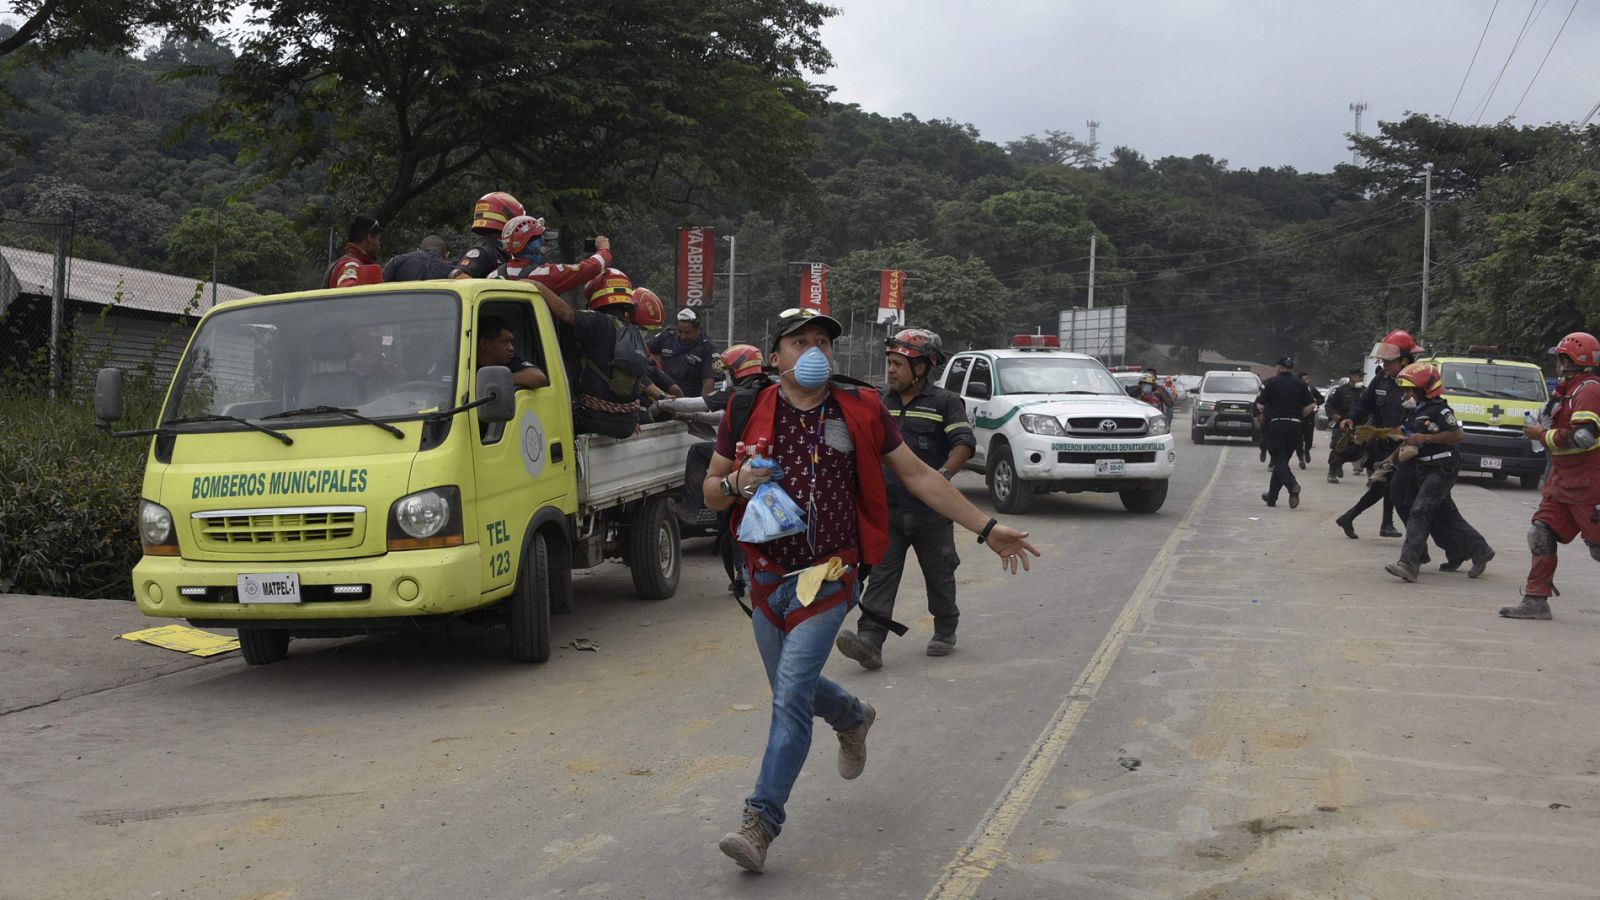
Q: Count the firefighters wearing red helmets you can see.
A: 9